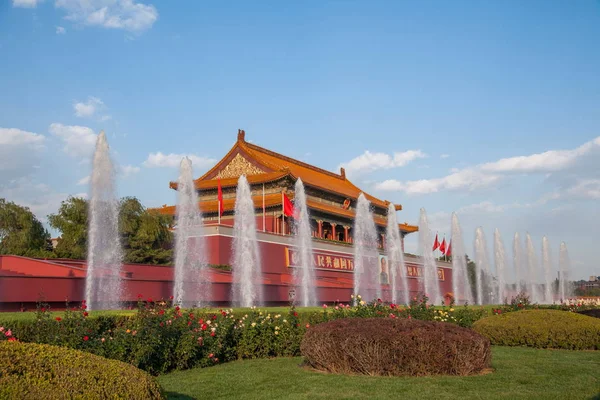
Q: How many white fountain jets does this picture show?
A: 14